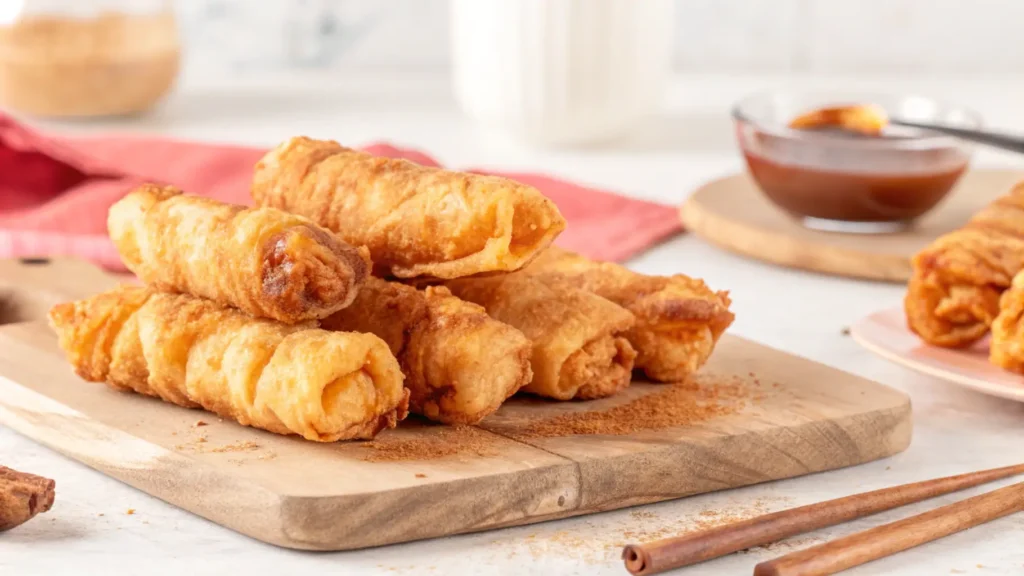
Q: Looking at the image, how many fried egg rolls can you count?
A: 8